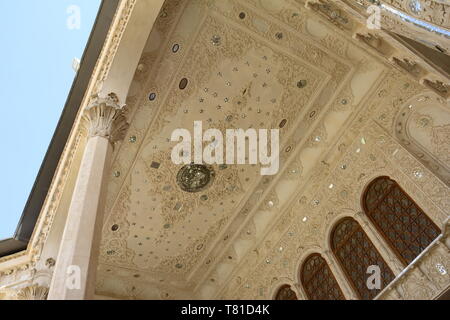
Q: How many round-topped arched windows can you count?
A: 4